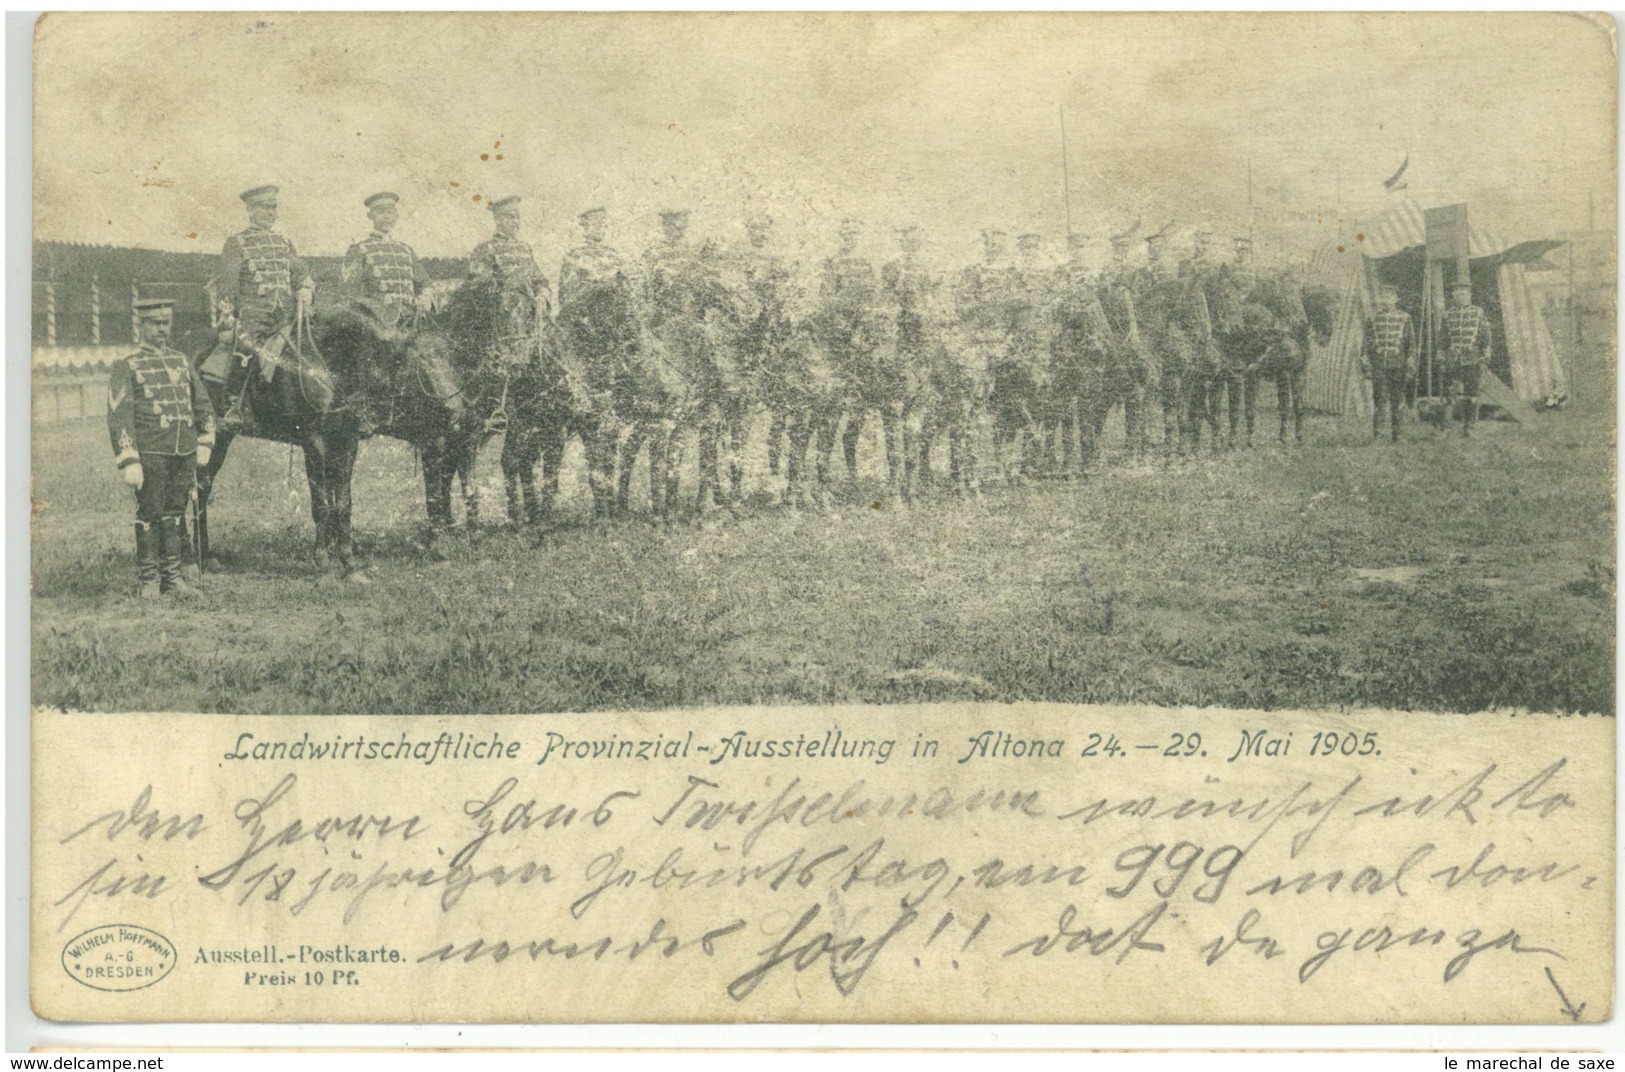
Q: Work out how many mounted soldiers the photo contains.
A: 15